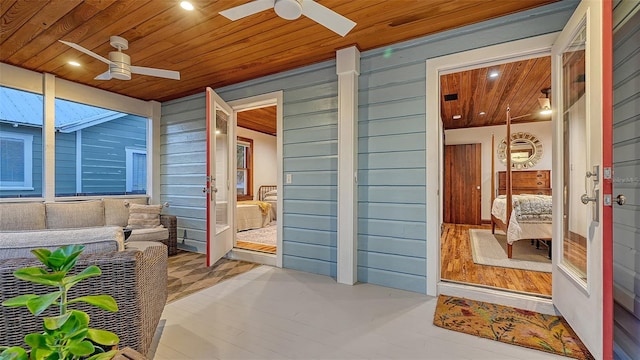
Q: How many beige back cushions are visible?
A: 3